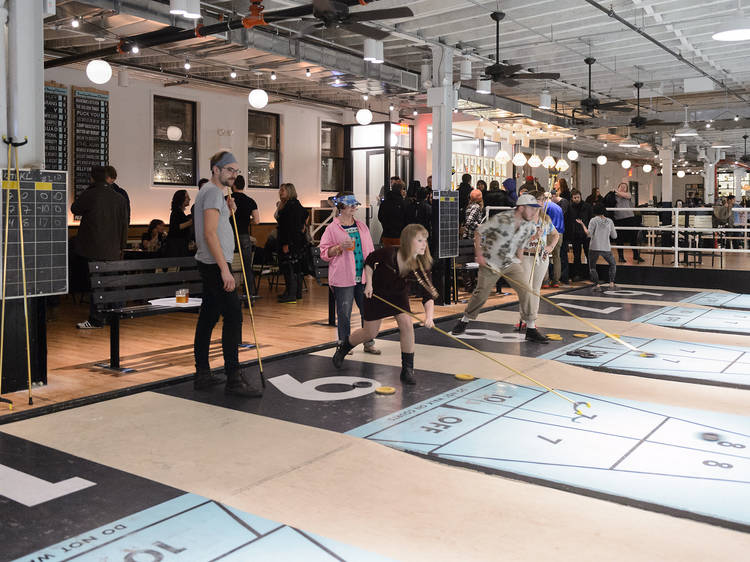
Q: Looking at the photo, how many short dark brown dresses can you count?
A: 1